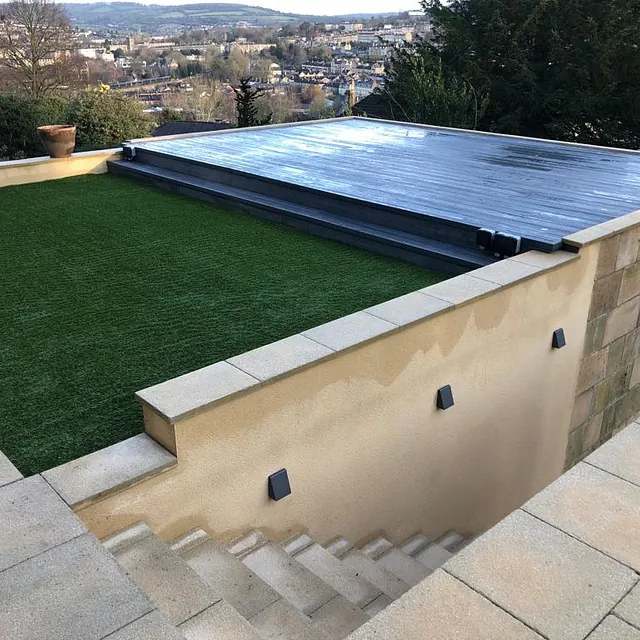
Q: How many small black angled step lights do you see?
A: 3